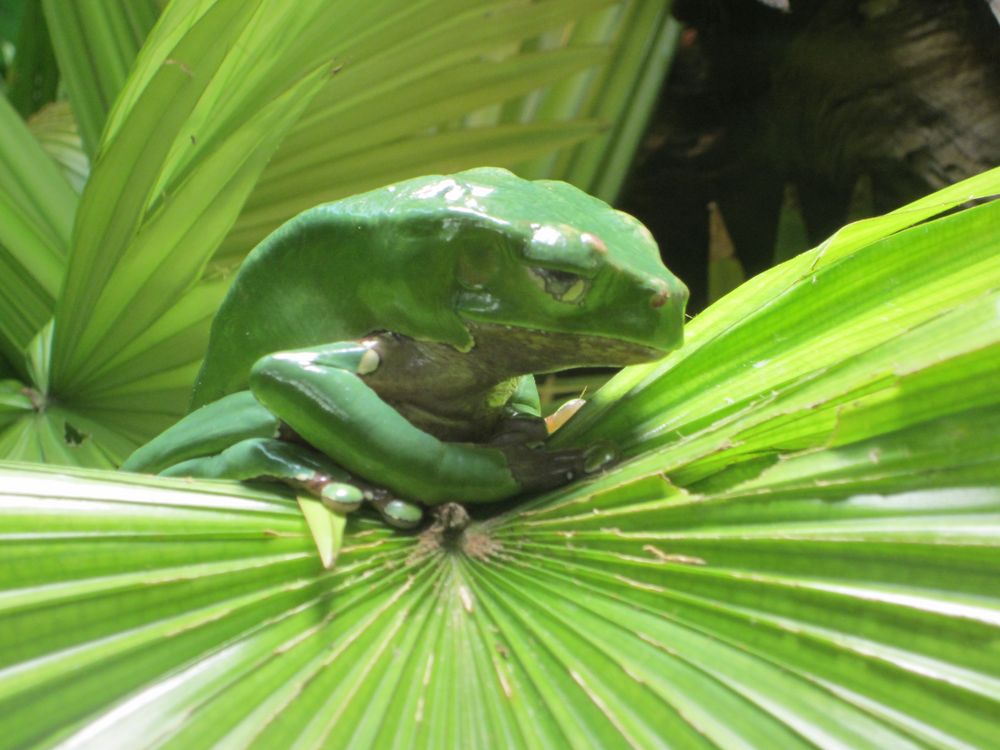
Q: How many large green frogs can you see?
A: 1